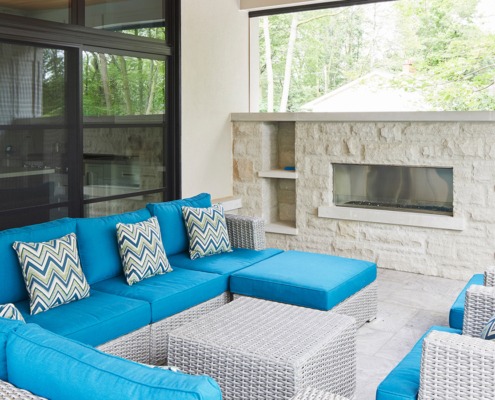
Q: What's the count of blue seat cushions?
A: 6